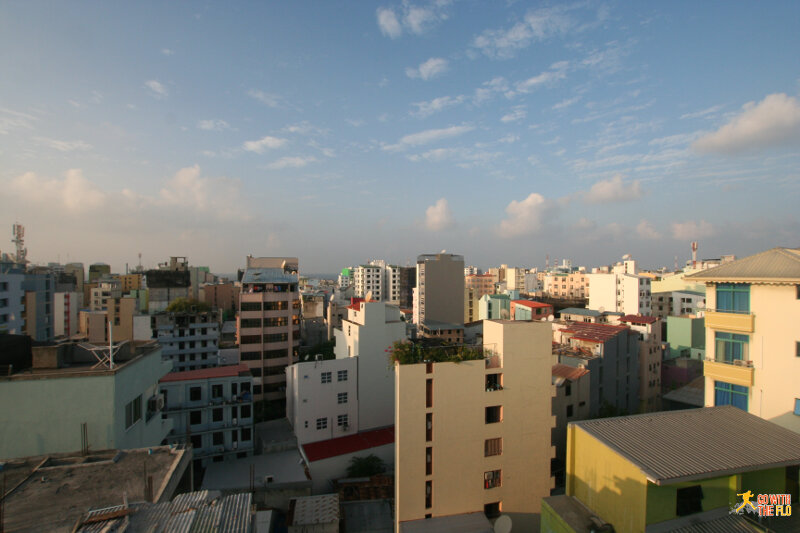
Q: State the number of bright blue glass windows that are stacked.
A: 3